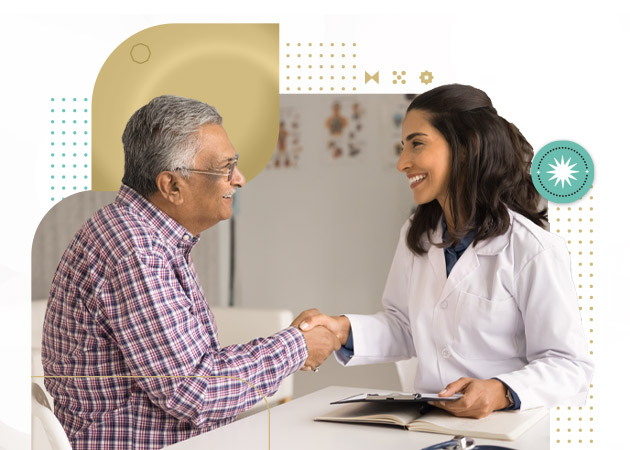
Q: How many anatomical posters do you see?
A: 3